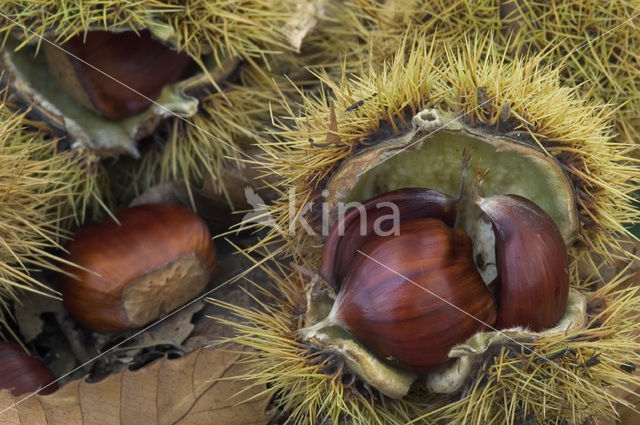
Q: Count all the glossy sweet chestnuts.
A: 6